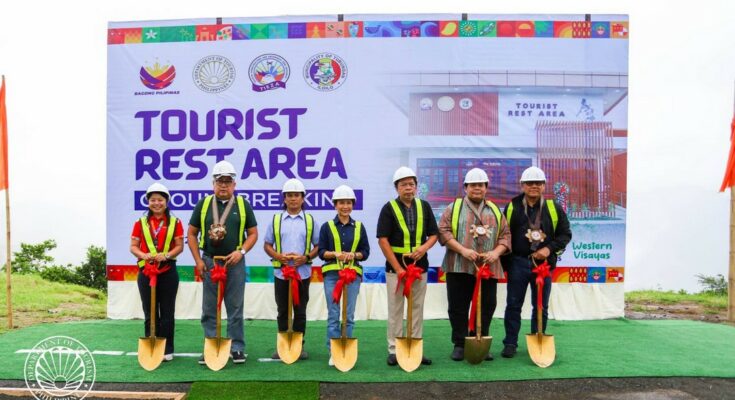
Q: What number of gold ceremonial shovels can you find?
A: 7